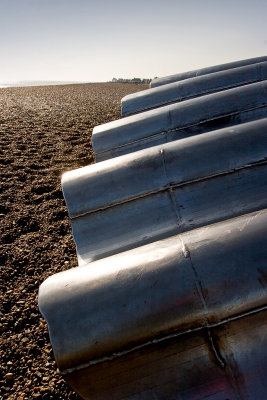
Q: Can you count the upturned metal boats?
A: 5